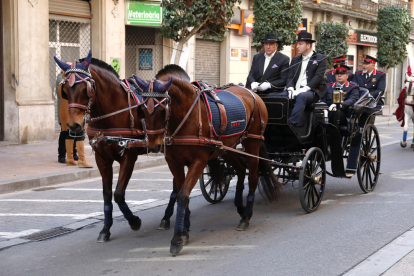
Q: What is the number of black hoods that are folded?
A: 1